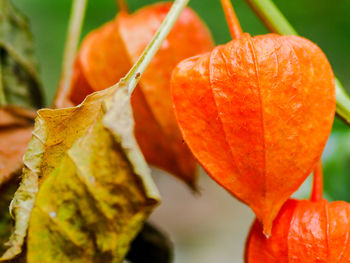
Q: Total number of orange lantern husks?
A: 3